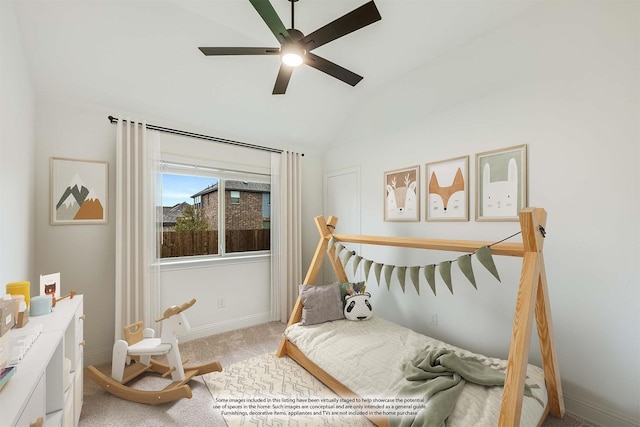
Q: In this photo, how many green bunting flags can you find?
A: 13